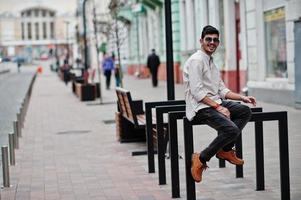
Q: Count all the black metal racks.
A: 4